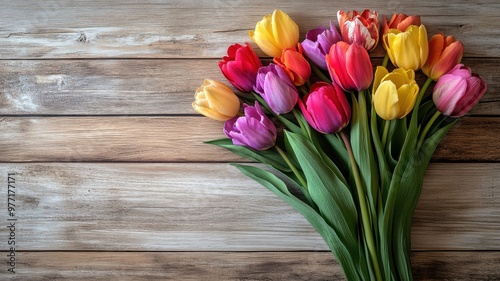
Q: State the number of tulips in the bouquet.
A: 15